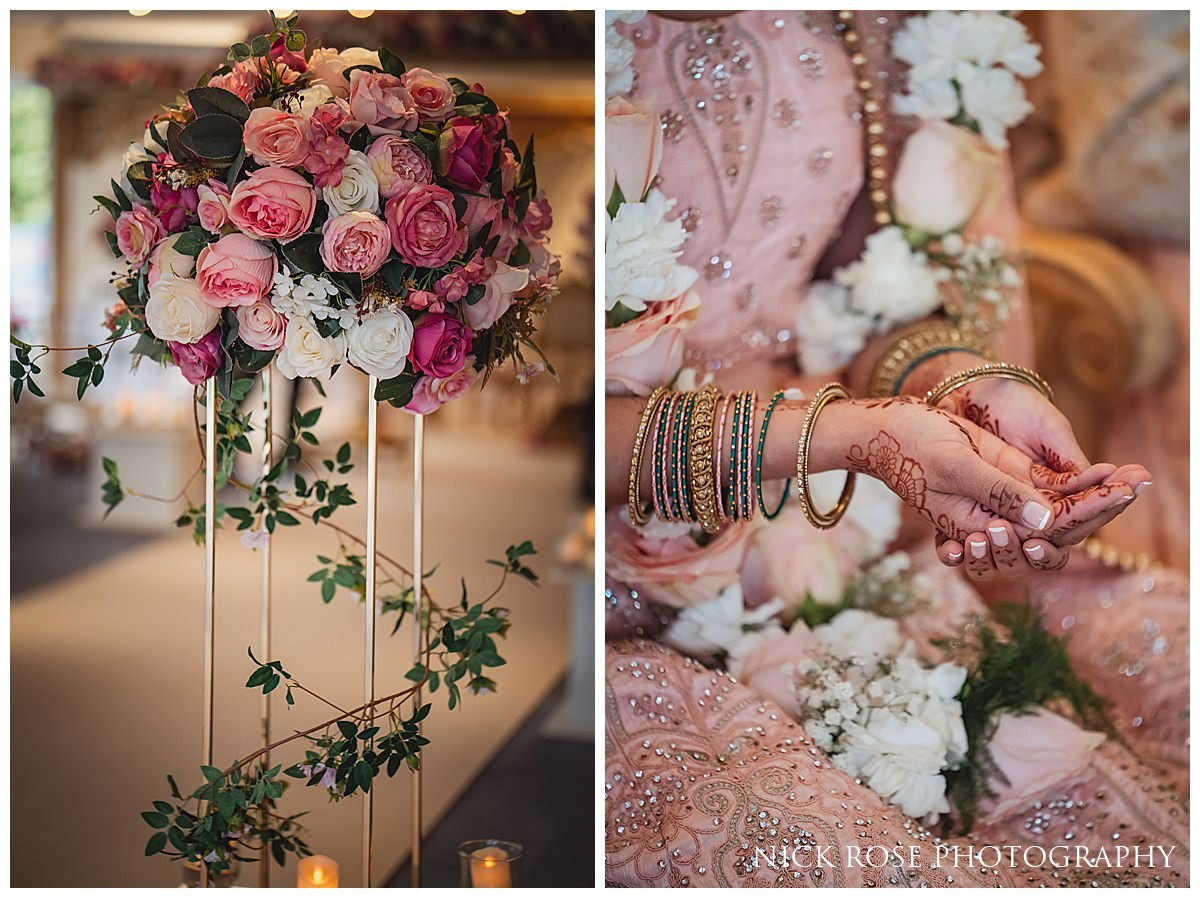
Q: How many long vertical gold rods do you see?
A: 4